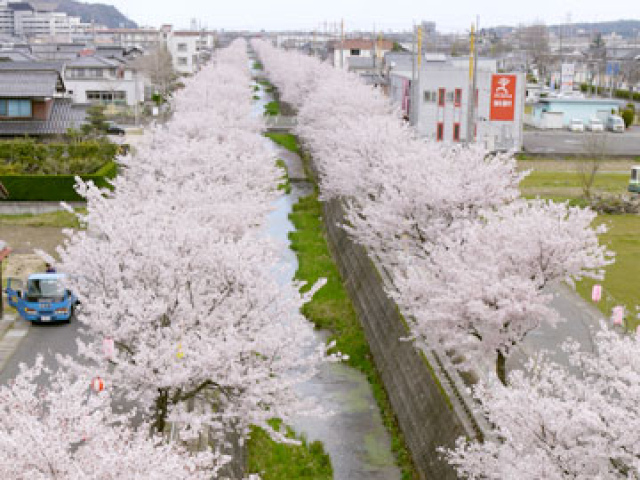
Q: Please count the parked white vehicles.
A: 3